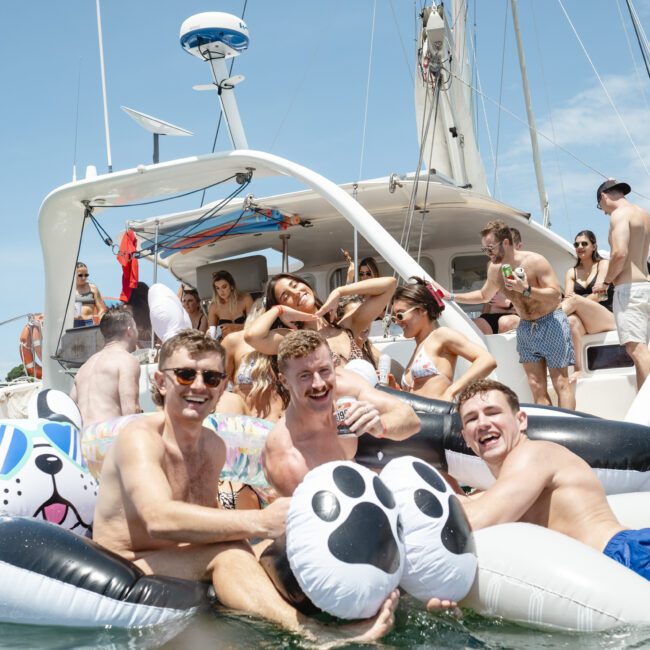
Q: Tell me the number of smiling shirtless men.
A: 3